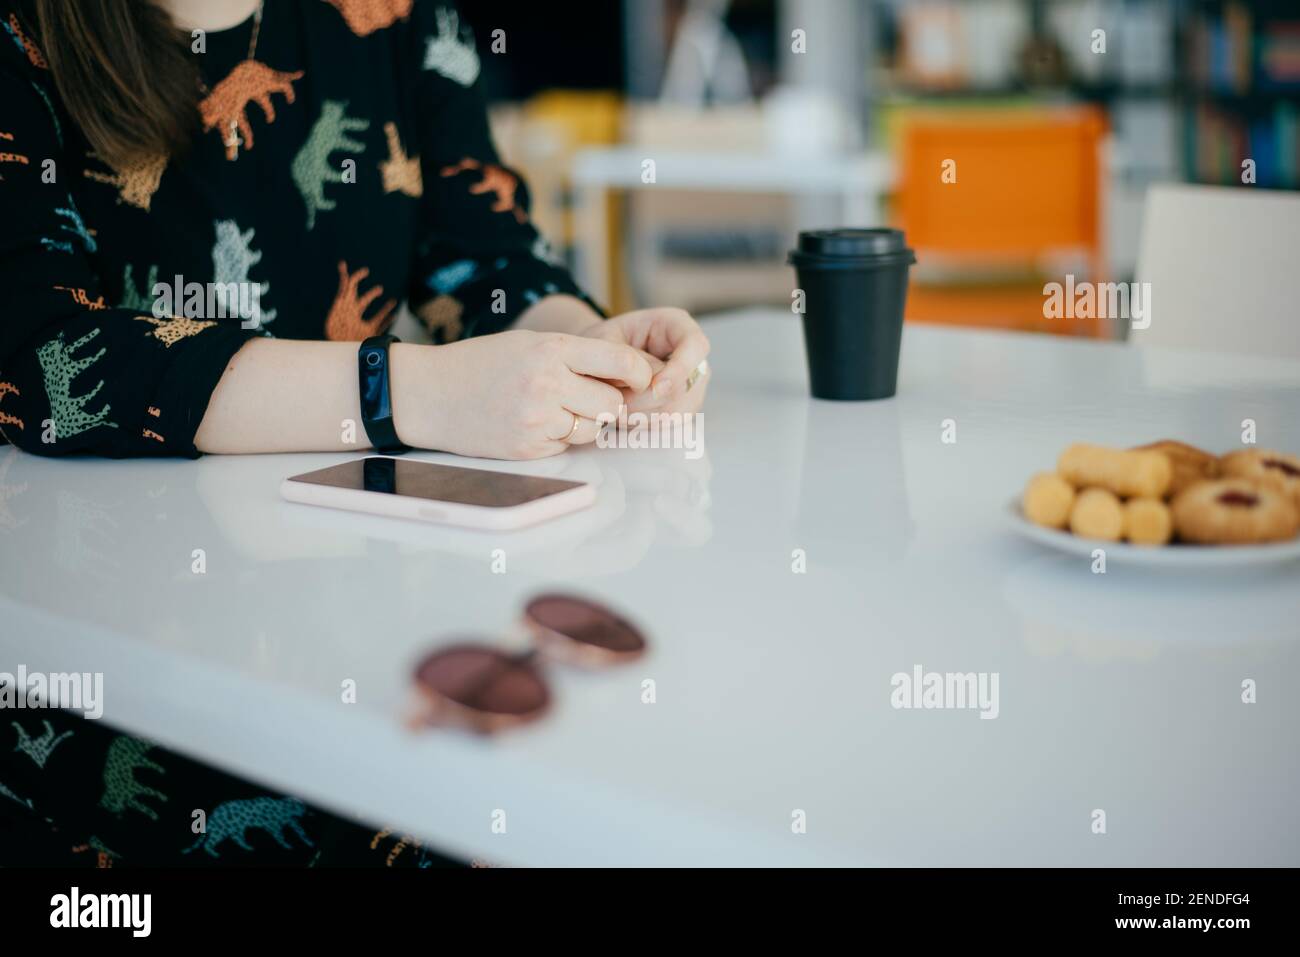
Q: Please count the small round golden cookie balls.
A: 3